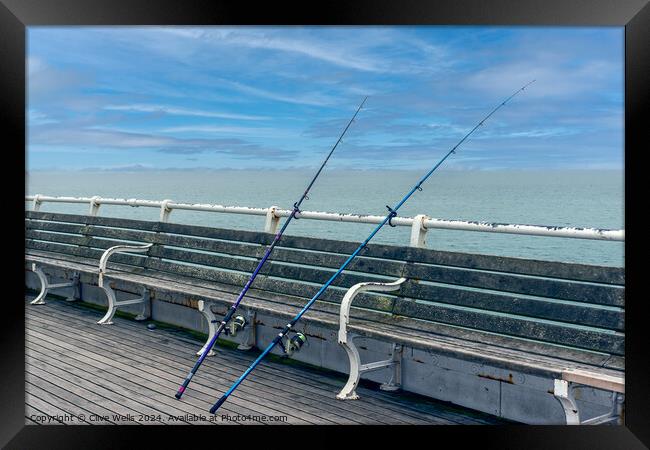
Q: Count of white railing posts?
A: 5